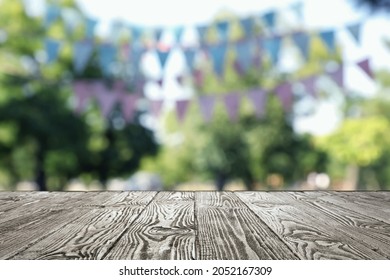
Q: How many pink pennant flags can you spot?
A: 12